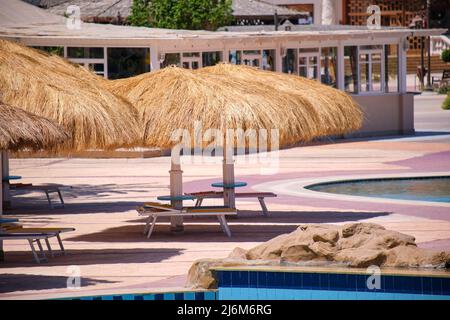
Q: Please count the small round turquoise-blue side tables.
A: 4